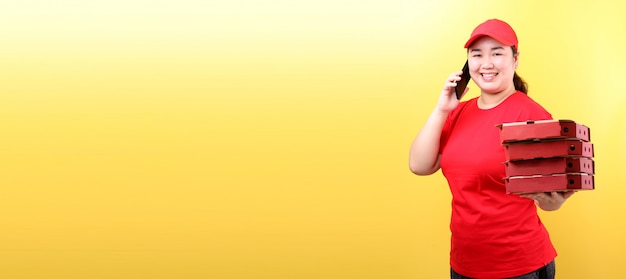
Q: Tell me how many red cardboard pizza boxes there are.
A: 4